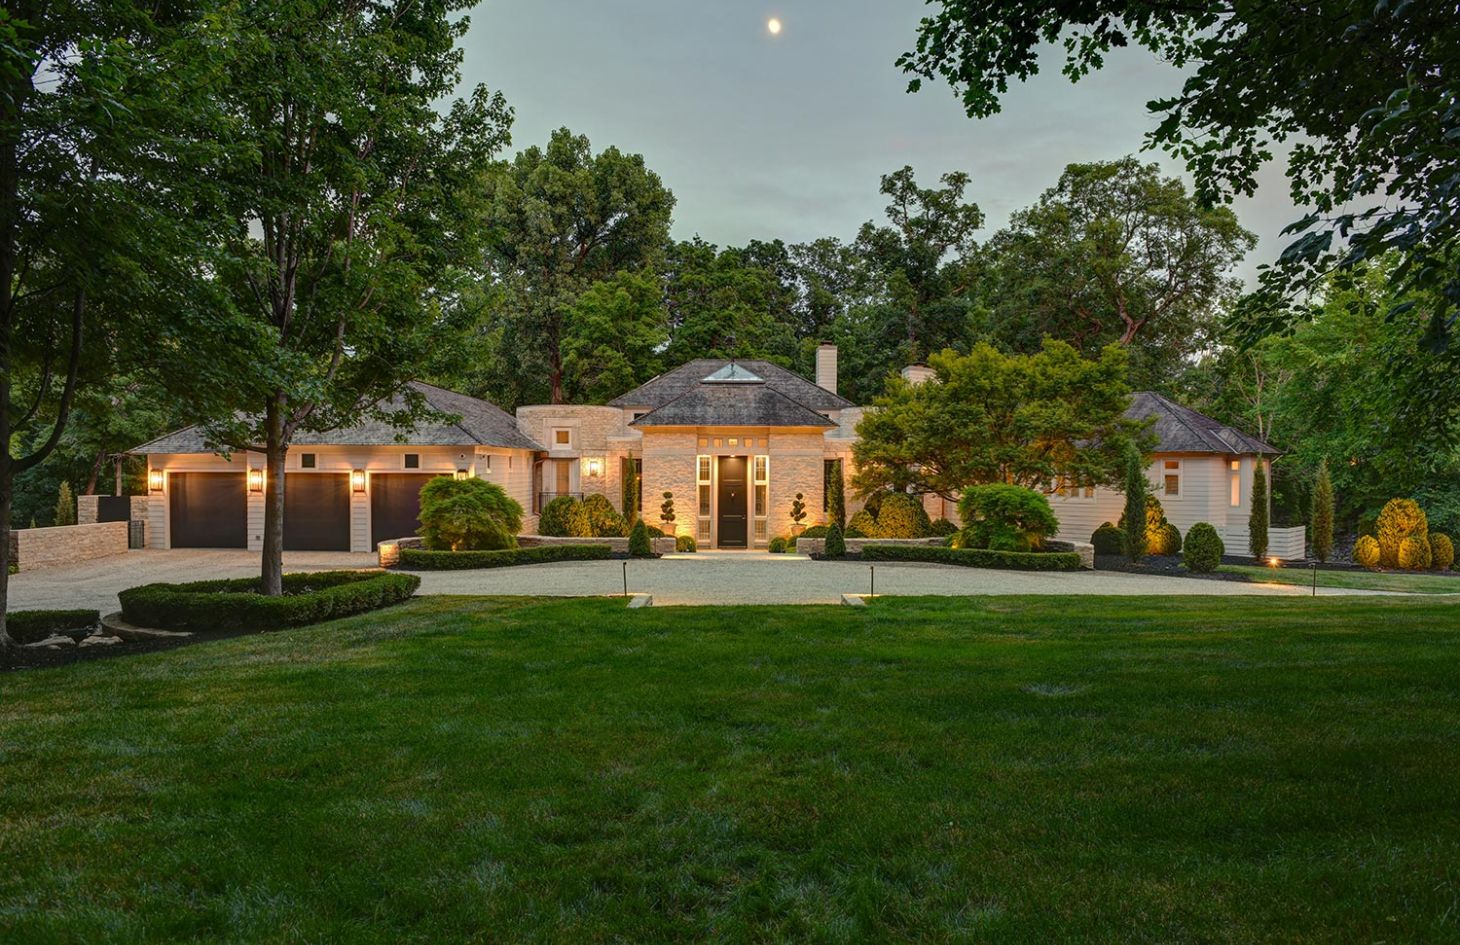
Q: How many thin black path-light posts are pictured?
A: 3